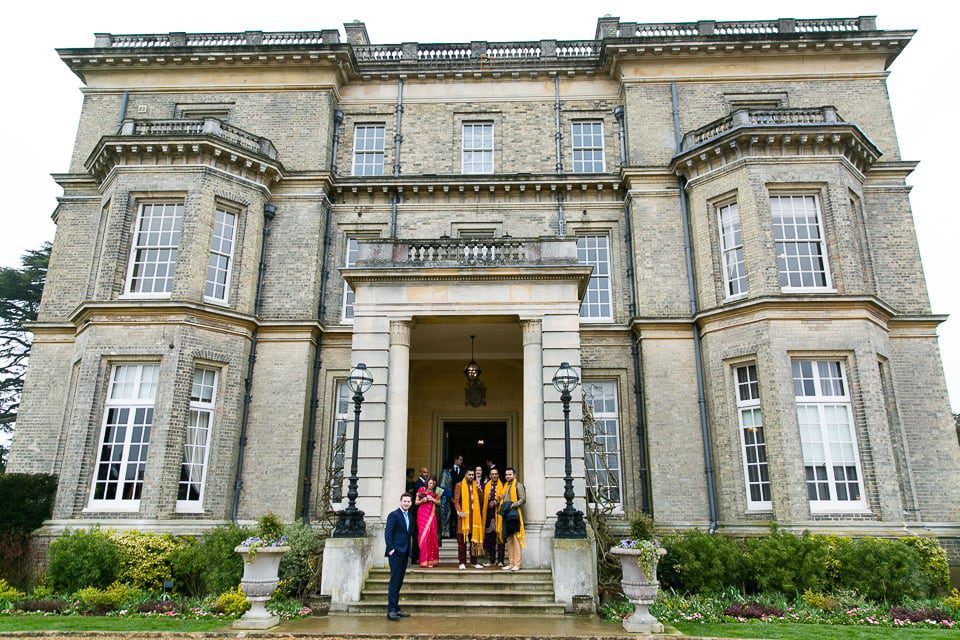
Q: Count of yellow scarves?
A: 3